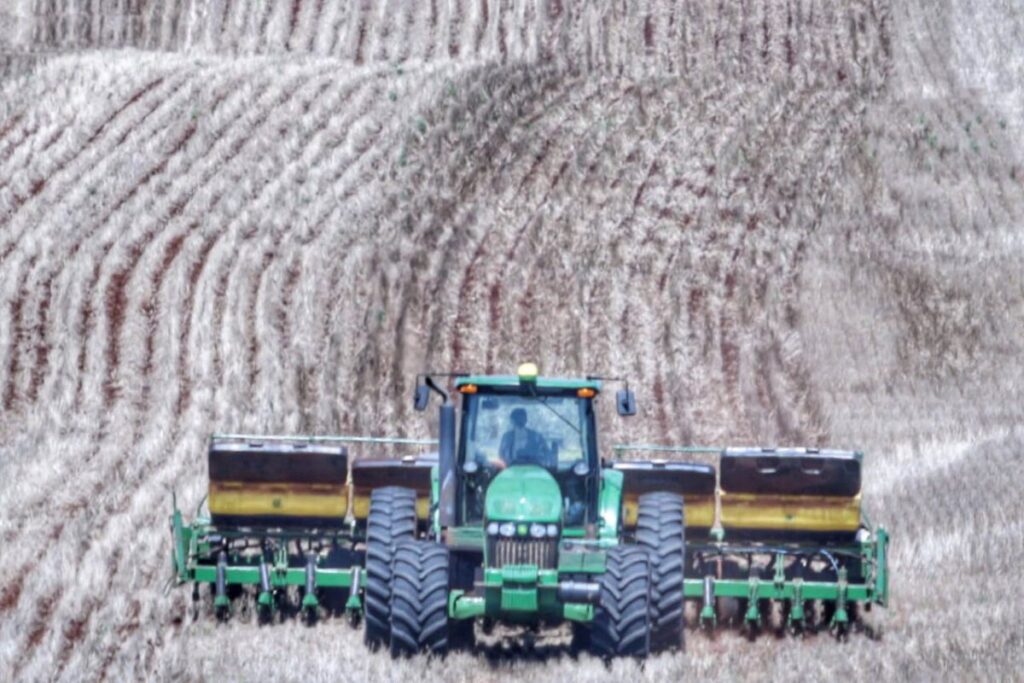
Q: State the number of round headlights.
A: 4